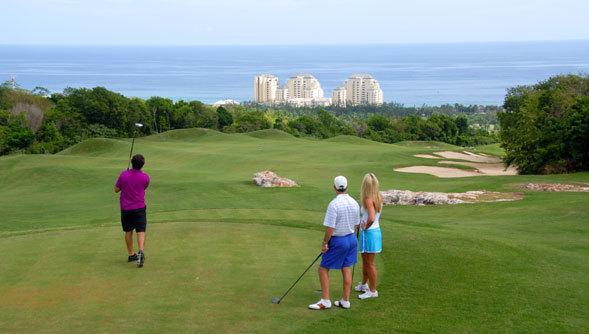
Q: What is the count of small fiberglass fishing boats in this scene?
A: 0